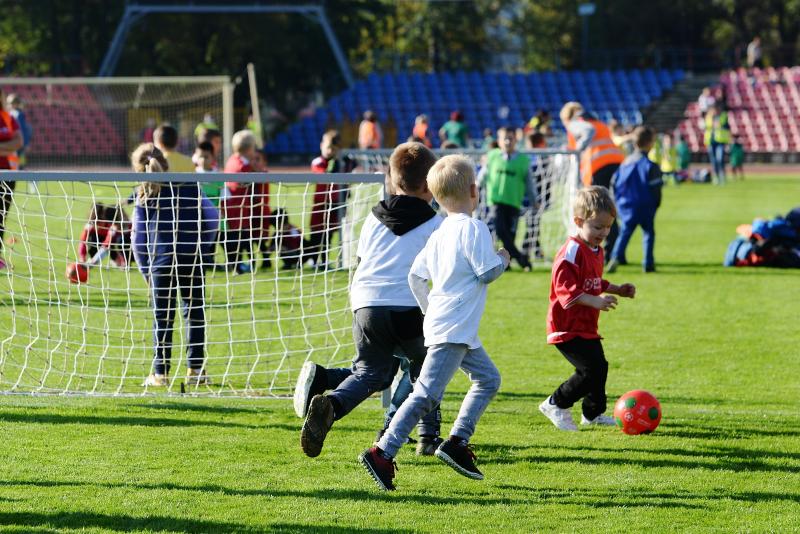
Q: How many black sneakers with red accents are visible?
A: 2